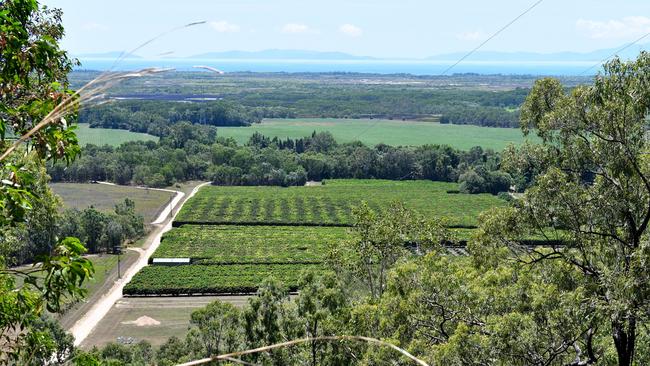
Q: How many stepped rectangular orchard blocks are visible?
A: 3